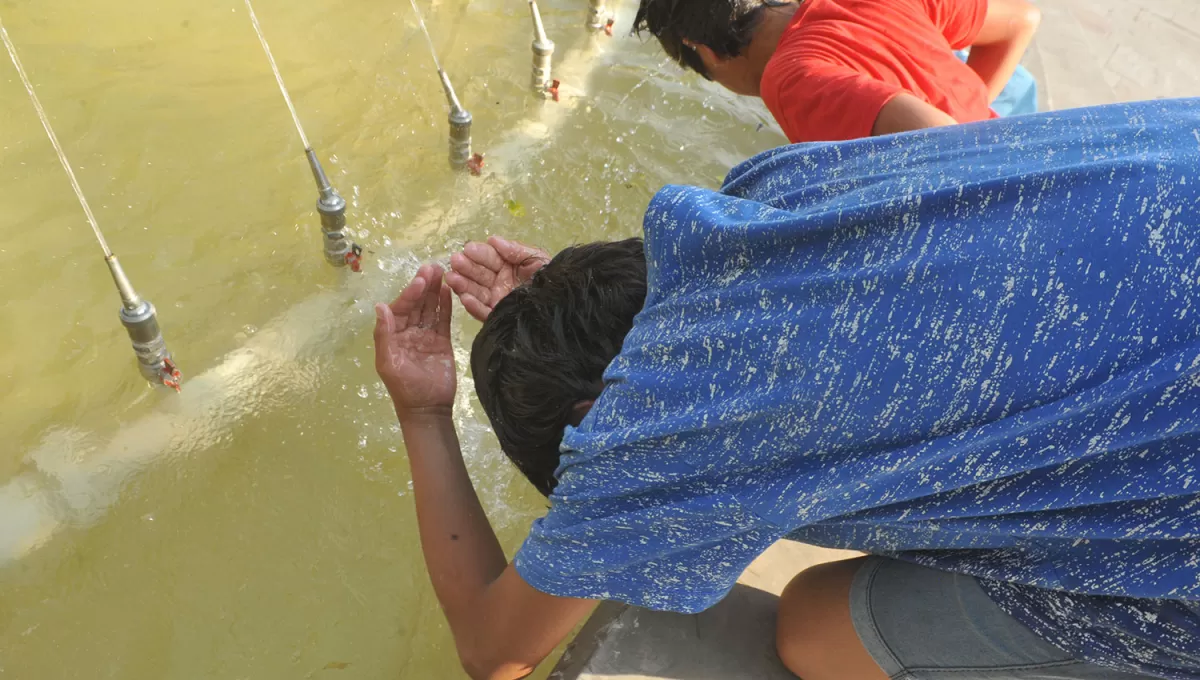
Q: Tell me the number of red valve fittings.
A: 5